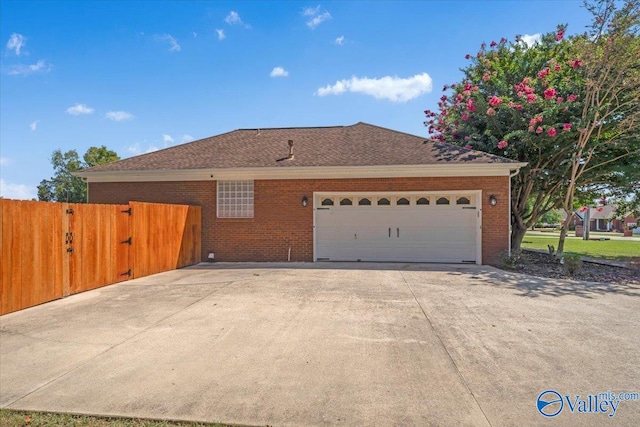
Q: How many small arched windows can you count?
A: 8